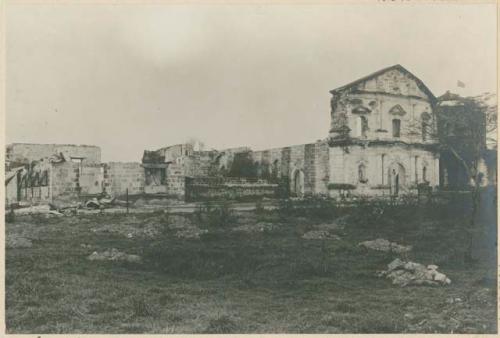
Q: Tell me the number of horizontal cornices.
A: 2